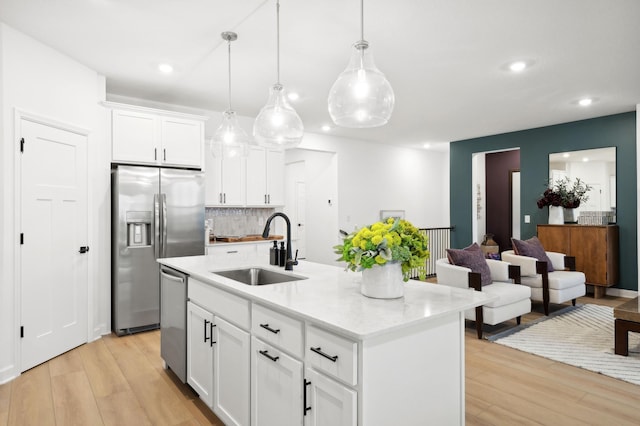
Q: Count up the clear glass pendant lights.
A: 3